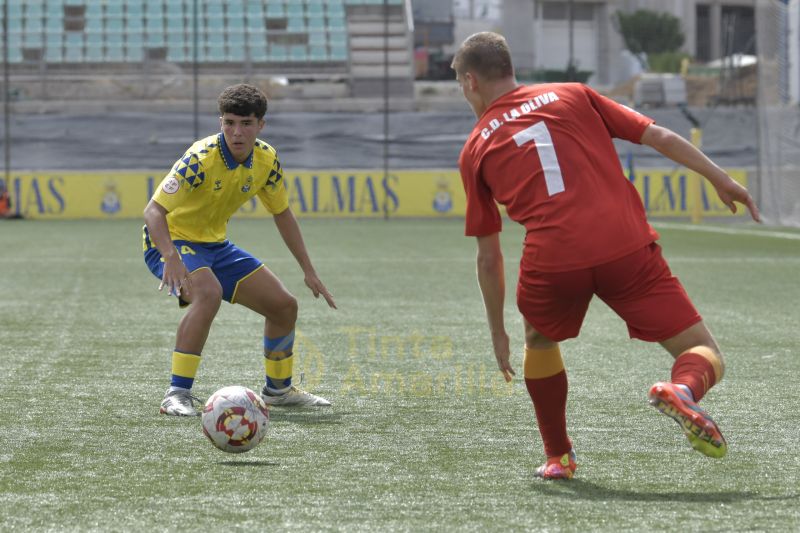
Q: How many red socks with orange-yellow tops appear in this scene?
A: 2